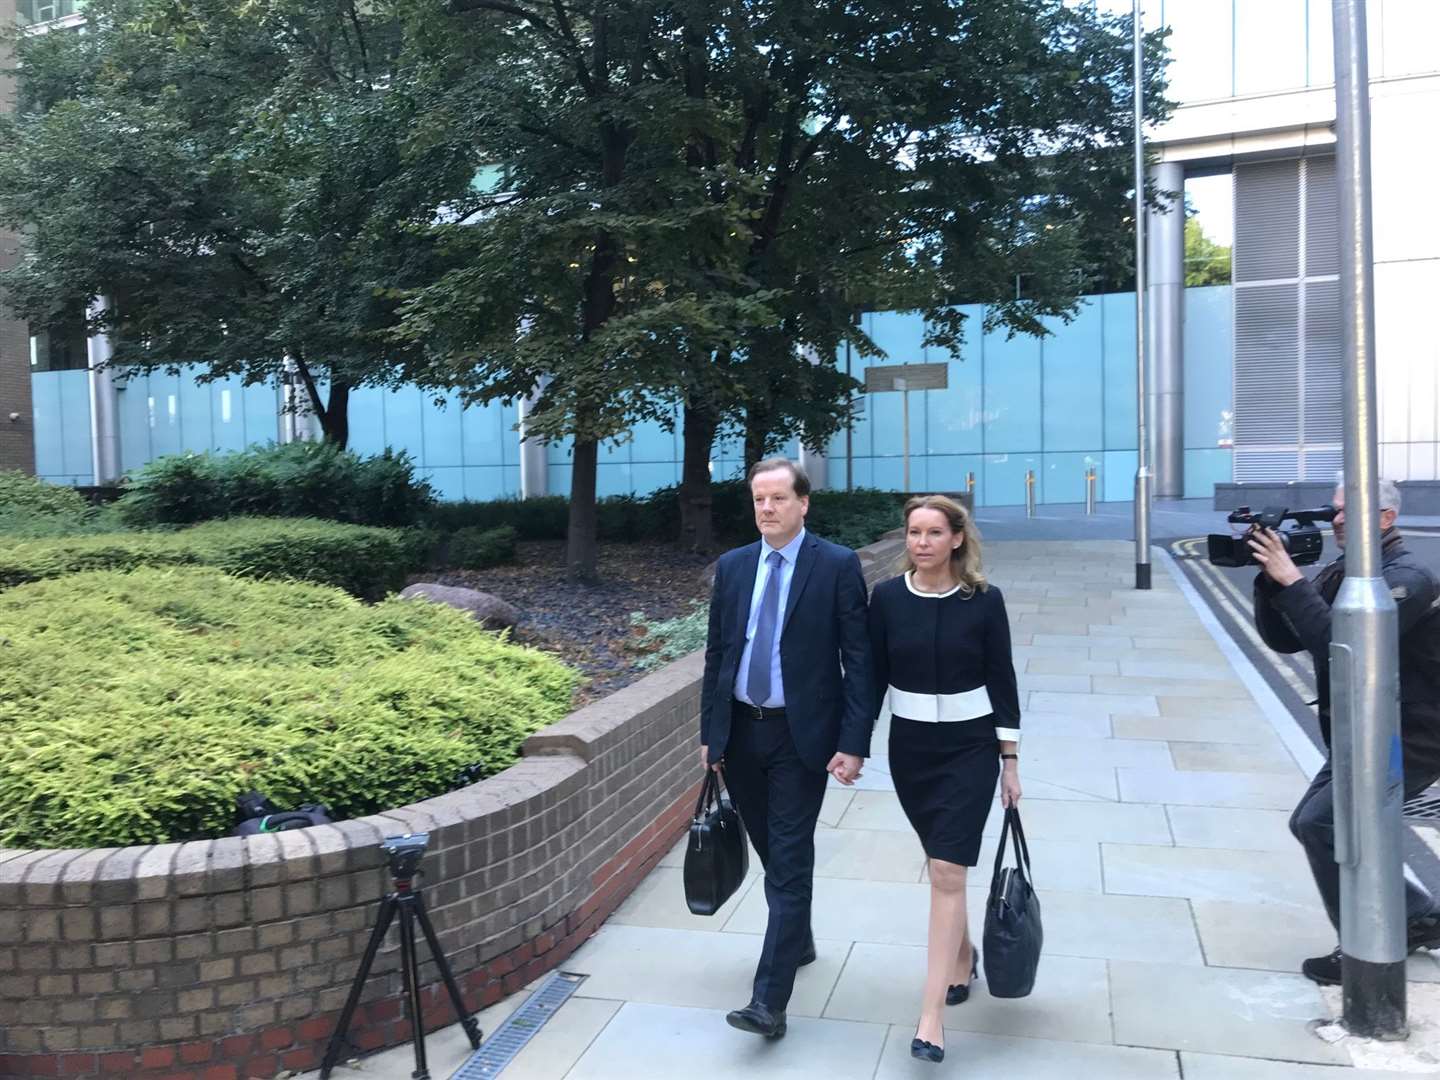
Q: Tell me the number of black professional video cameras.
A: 1